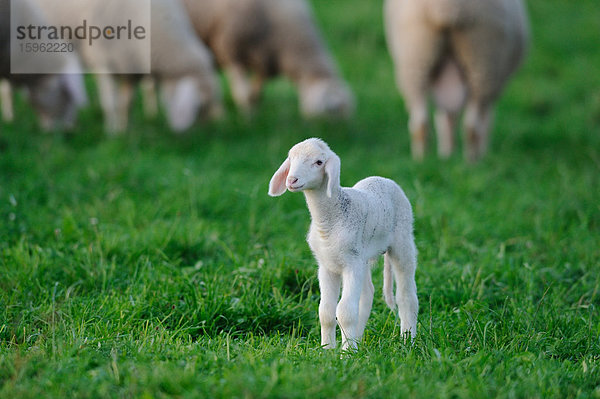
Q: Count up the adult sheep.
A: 4